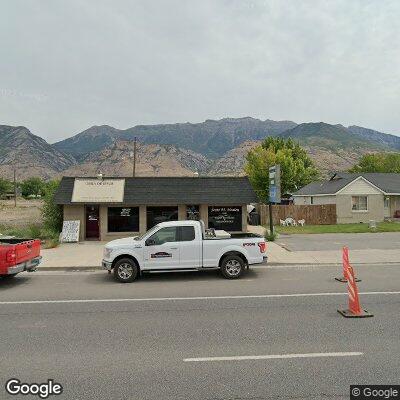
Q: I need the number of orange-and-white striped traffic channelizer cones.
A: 2